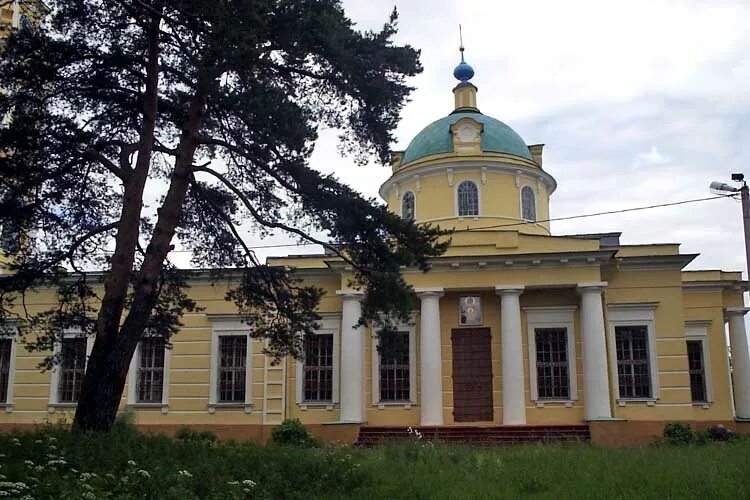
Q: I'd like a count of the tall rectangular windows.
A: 9